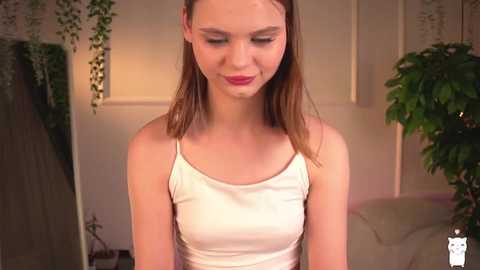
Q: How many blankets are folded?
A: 0